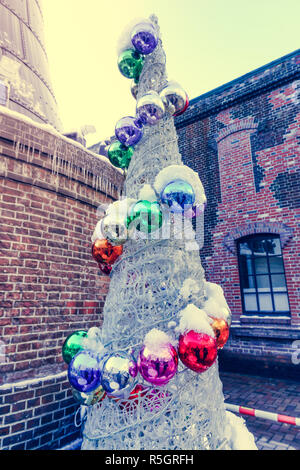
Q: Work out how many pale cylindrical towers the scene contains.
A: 1